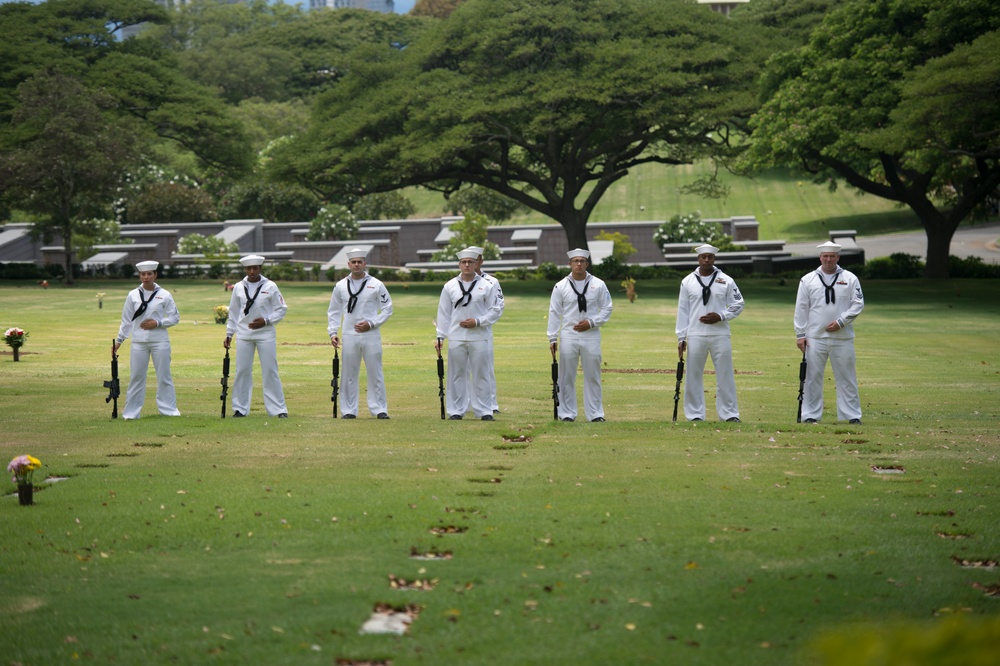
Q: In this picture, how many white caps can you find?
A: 8